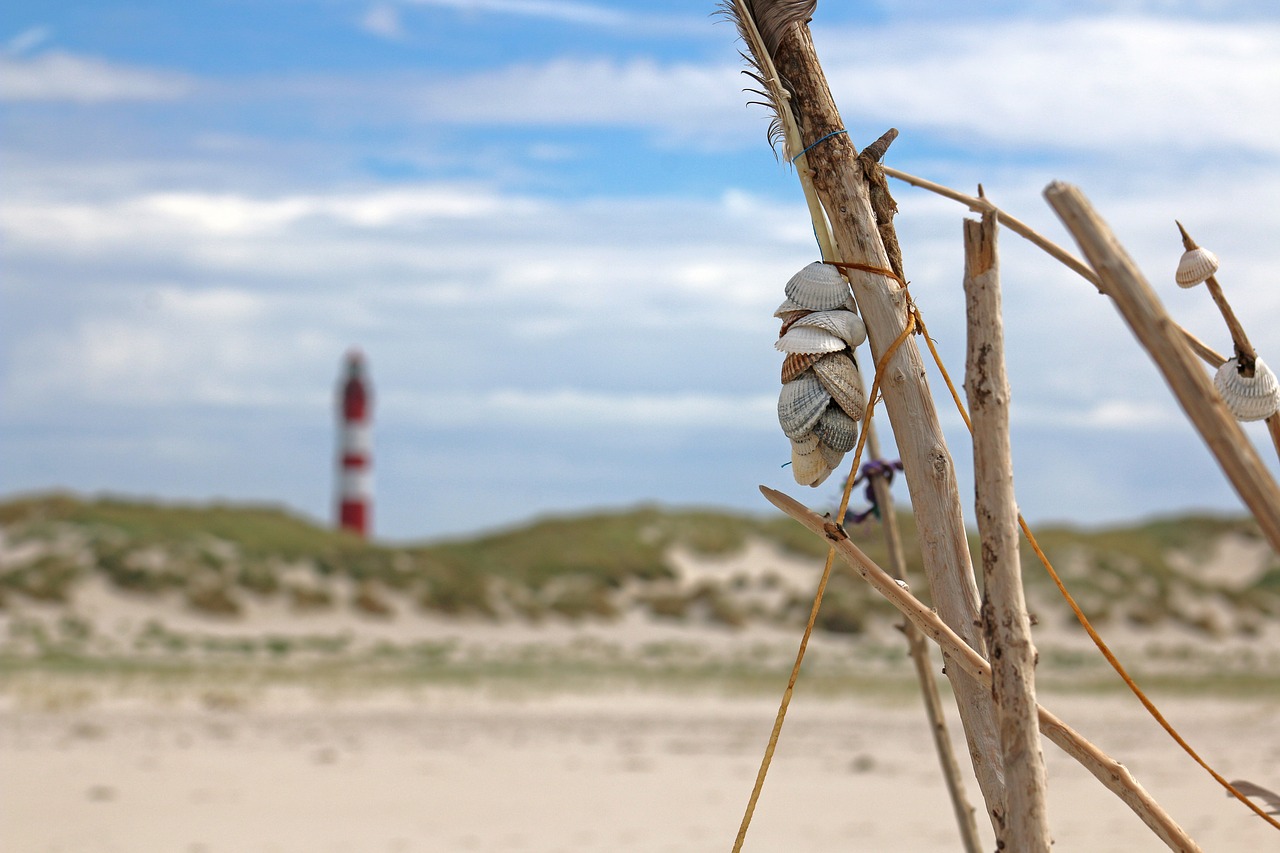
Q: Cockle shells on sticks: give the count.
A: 2